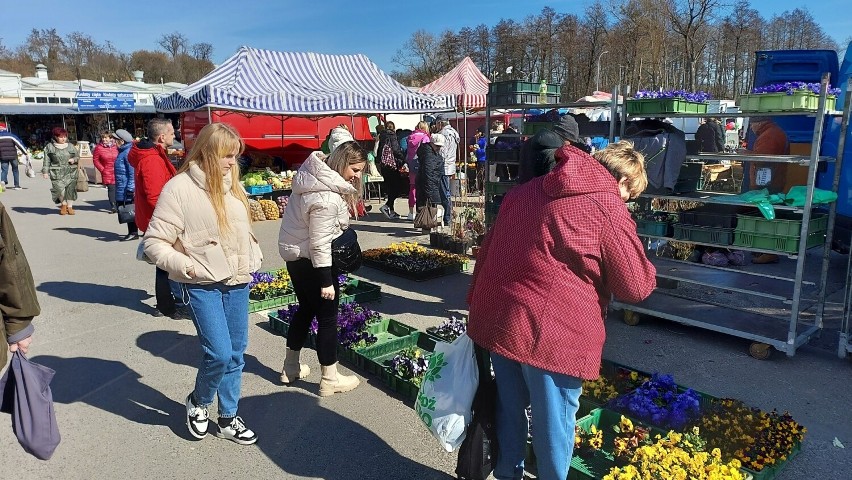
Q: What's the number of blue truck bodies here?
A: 1